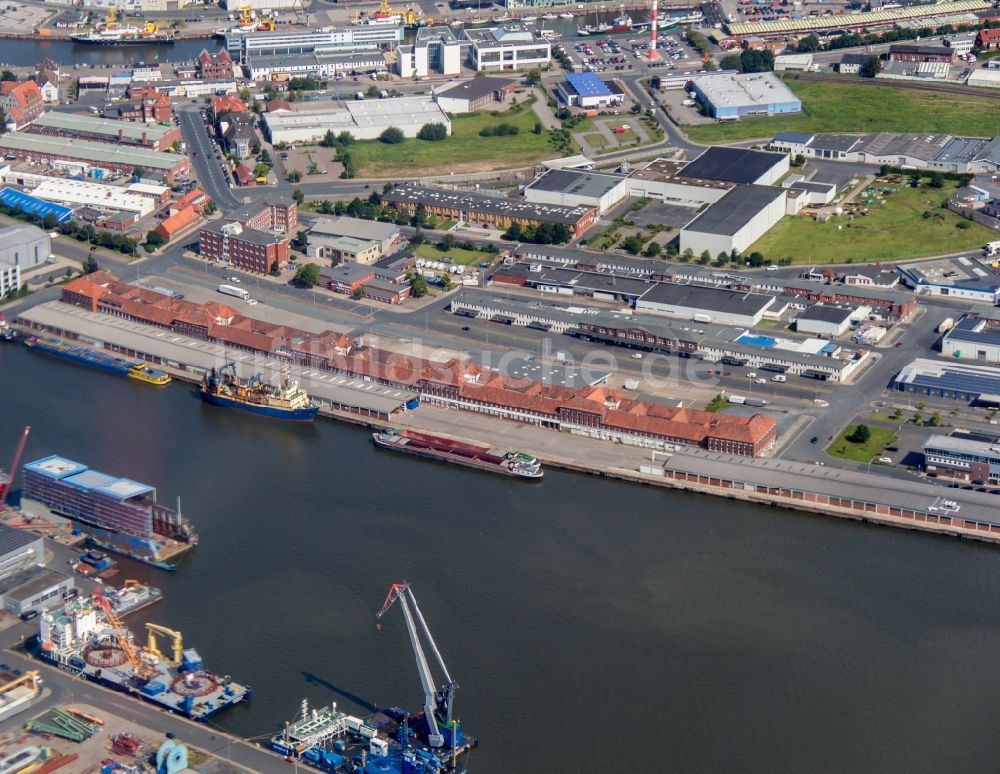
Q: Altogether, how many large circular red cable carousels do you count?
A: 2